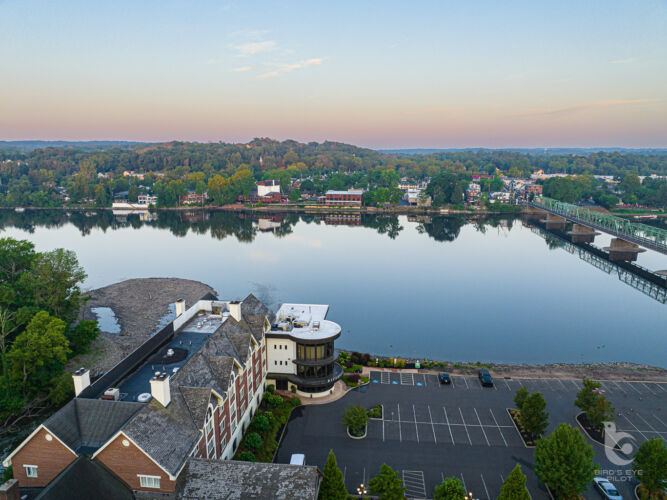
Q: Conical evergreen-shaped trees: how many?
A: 2